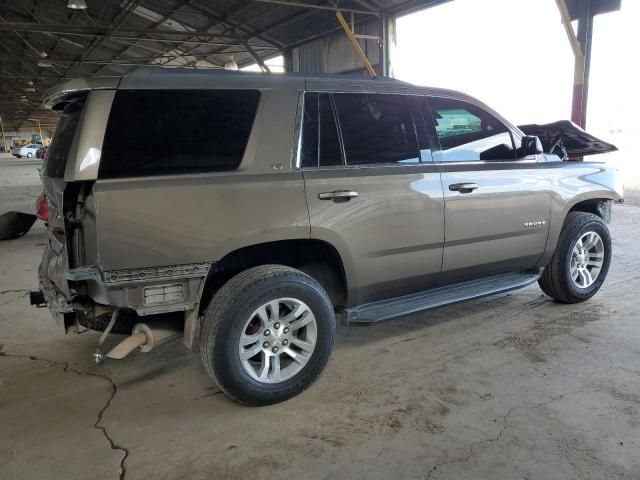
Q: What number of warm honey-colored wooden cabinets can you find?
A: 0